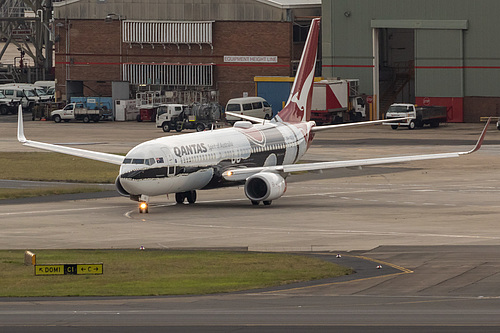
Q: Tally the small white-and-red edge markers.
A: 3